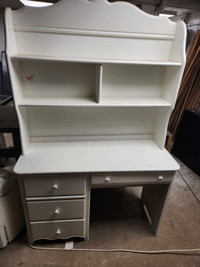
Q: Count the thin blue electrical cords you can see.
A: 0